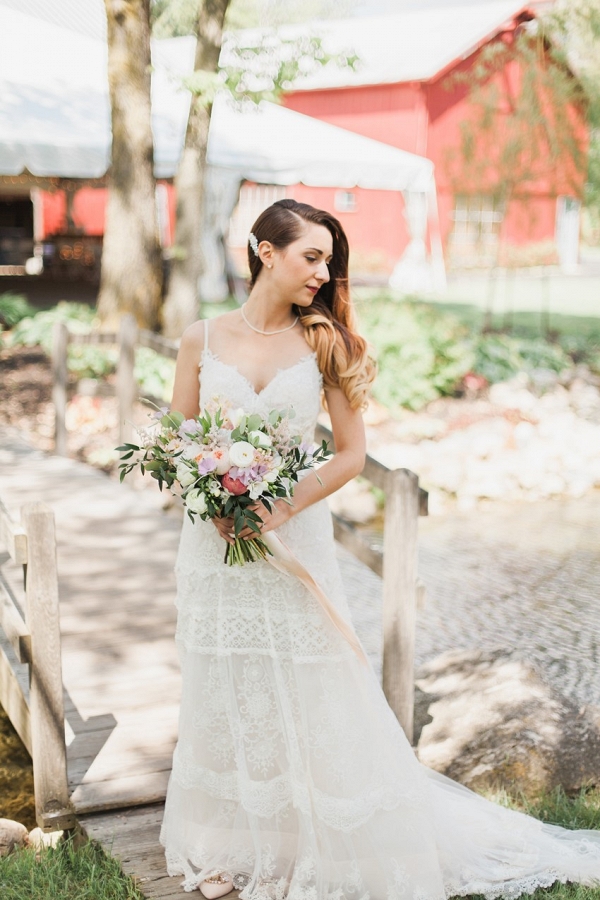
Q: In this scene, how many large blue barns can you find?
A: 0